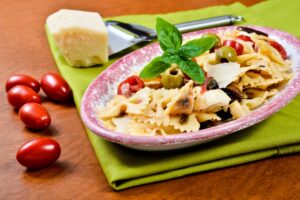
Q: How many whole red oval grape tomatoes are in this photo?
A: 5